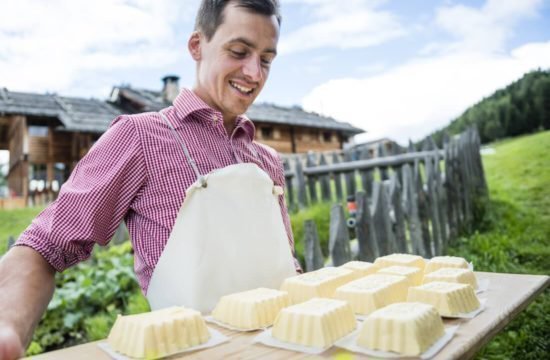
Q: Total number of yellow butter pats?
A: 12